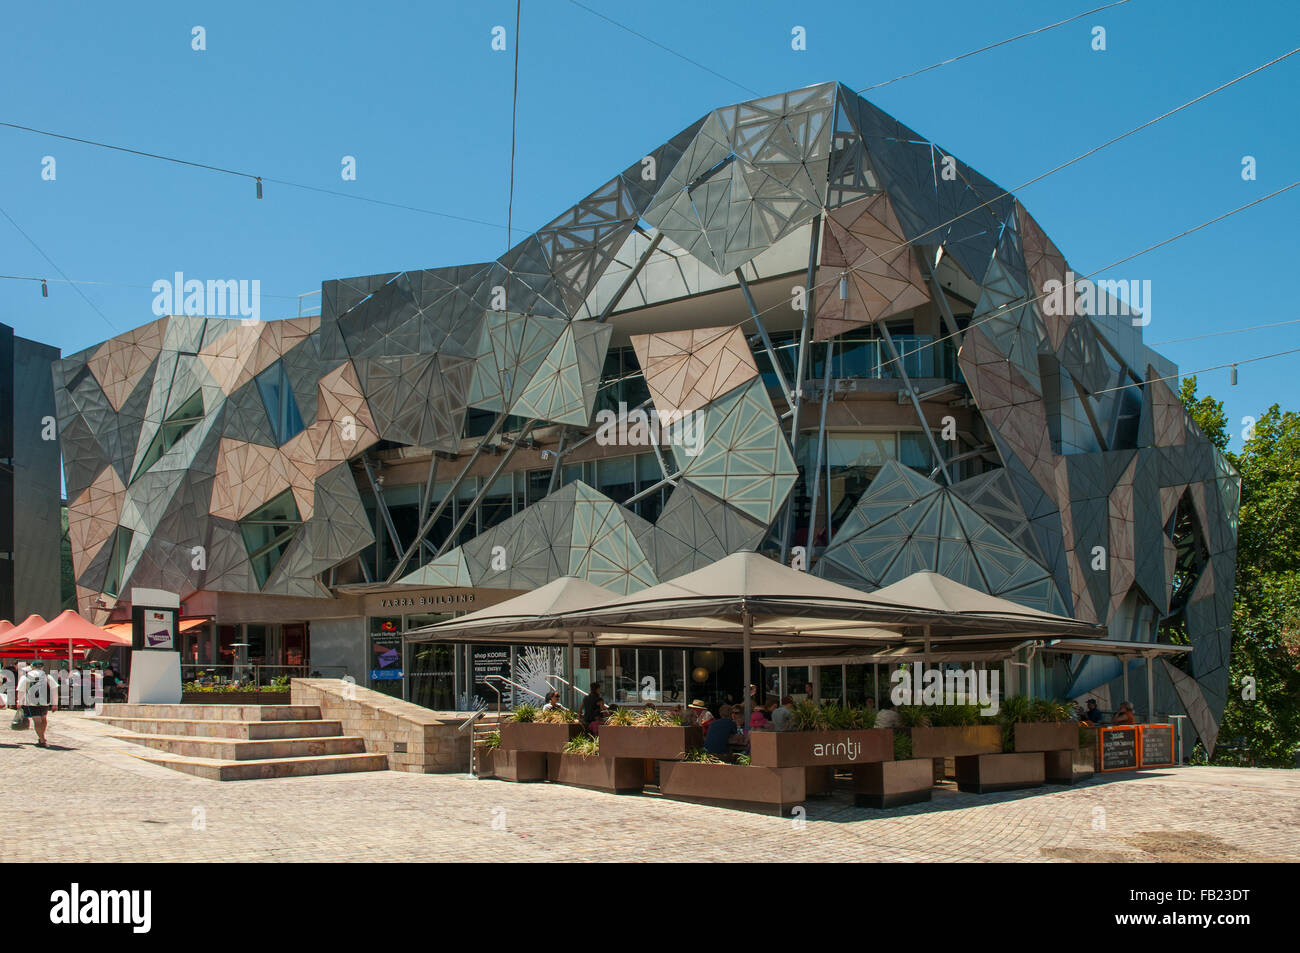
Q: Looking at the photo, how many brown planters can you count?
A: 11